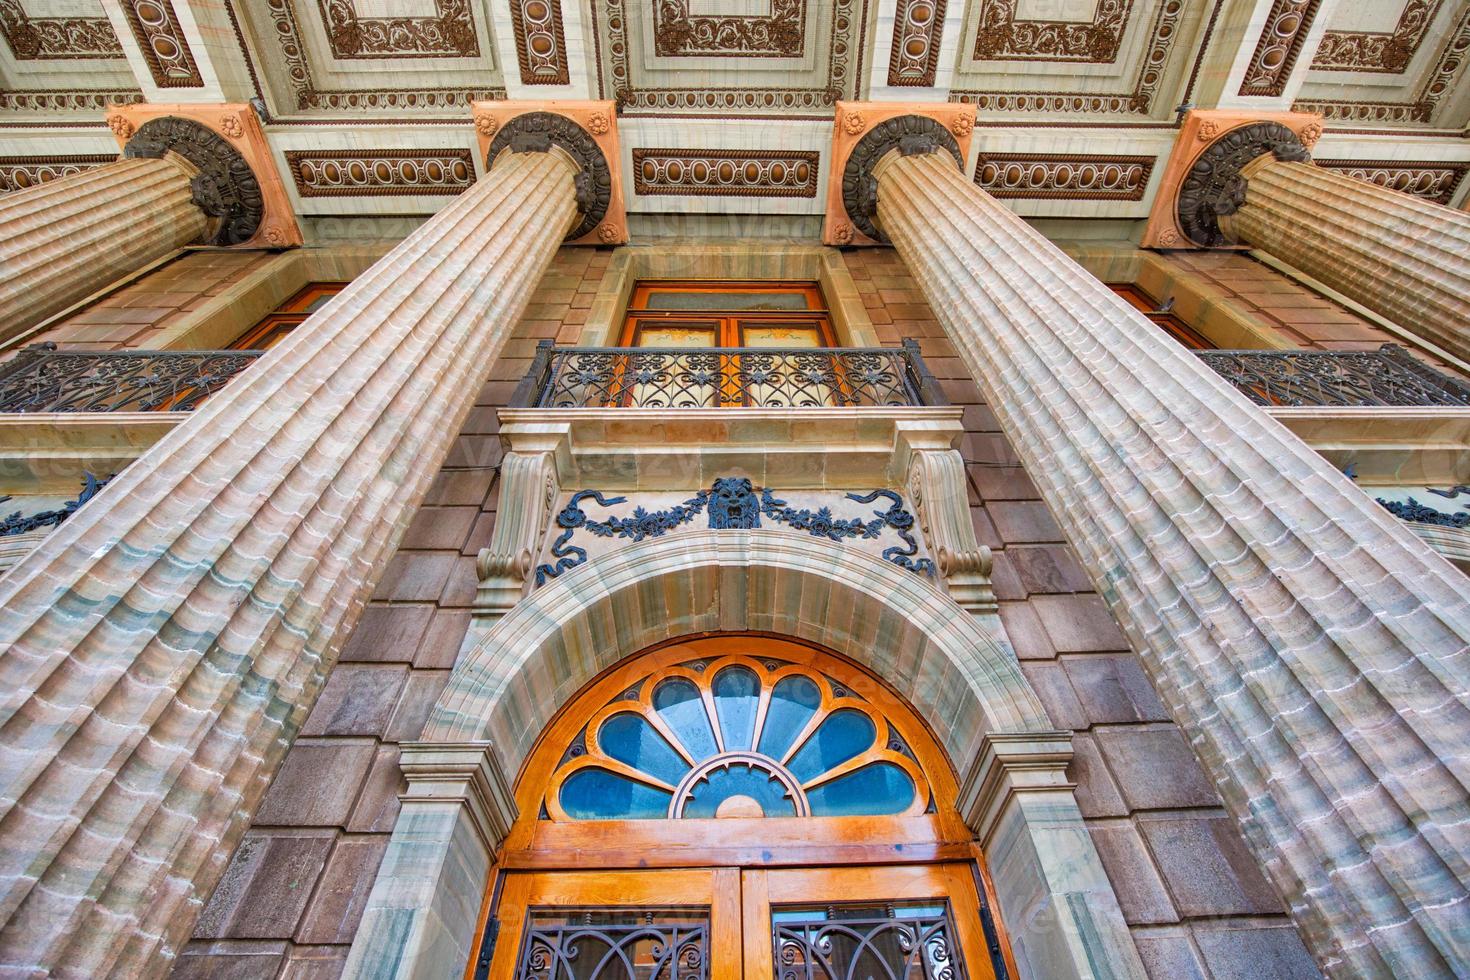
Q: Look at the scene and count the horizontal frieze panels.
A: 5